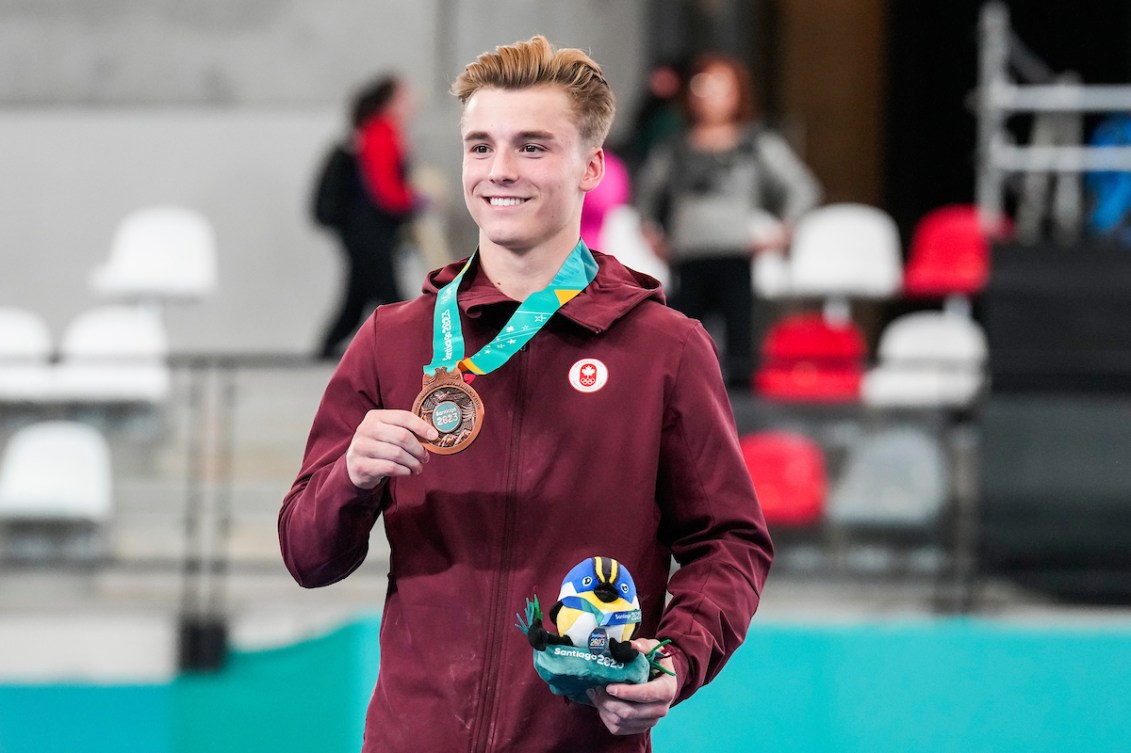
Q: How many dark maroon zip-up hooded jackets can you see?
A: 1